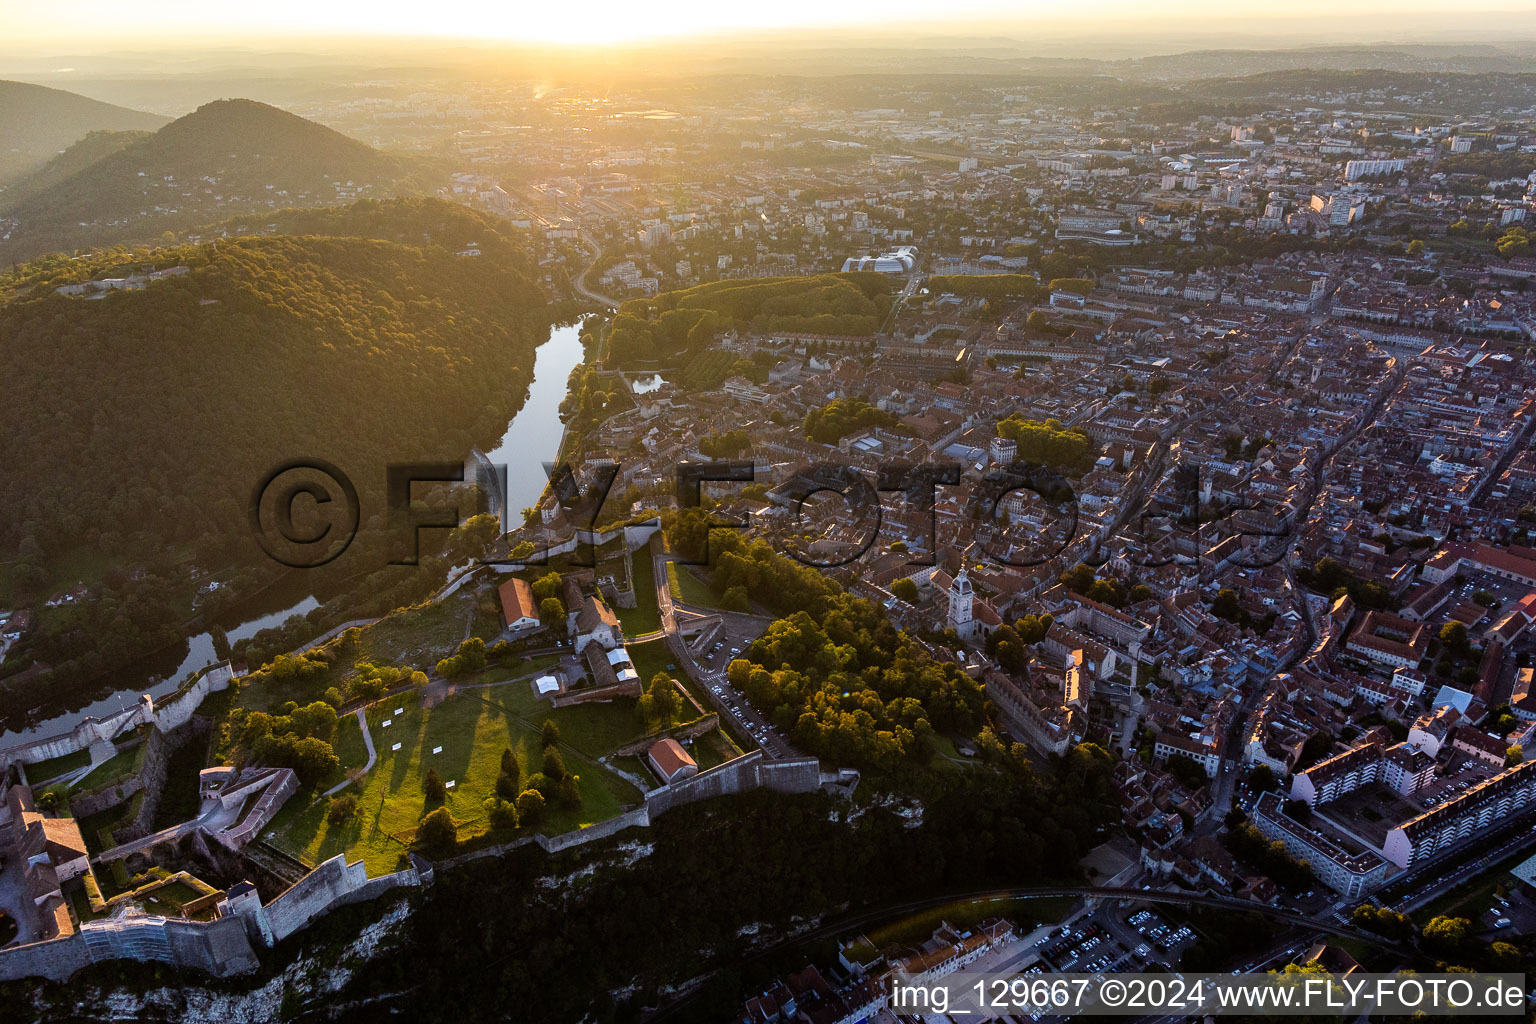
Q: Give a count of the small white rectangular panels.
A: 5